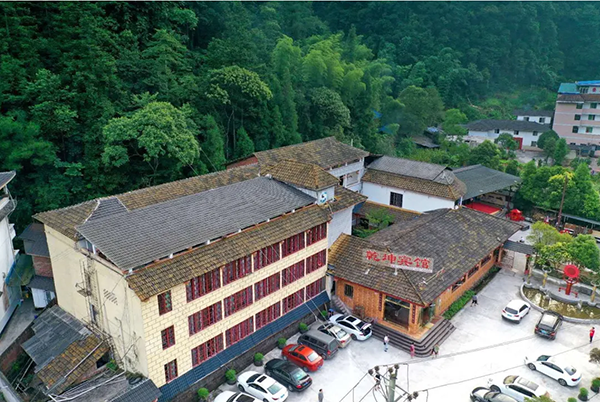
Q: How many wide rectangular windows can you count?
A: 15